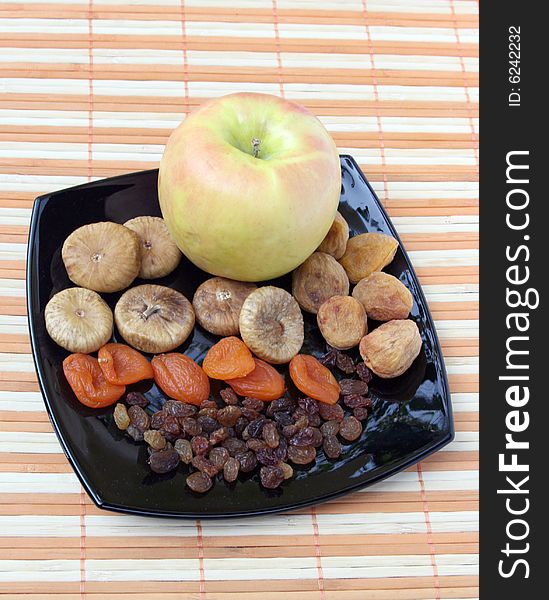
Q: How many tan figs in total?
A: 6